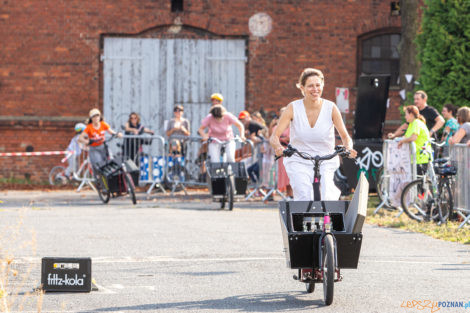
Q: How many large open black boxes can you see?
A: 3